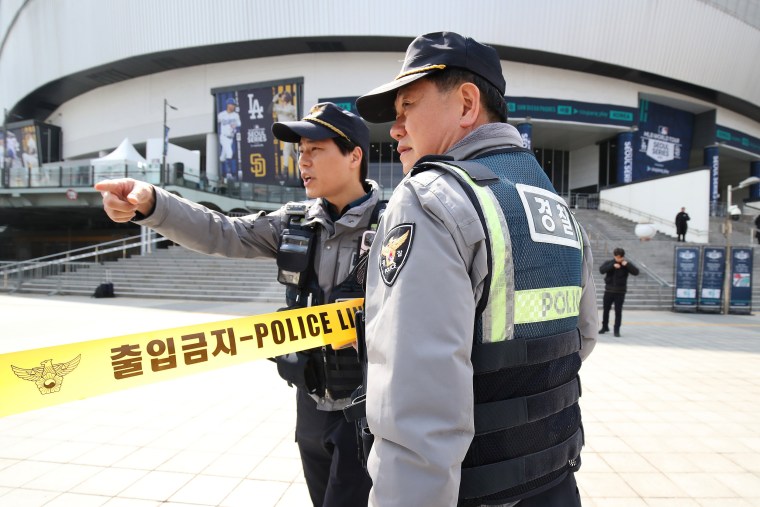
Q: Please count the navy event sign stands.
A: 3